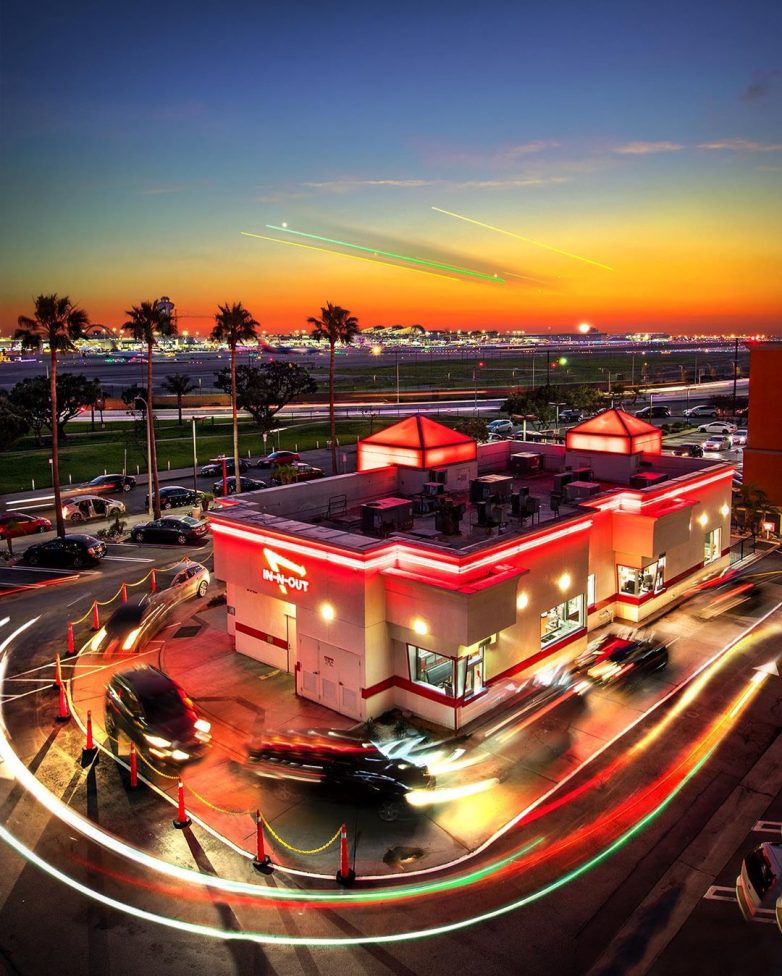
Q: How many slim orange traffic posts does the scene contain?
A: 12